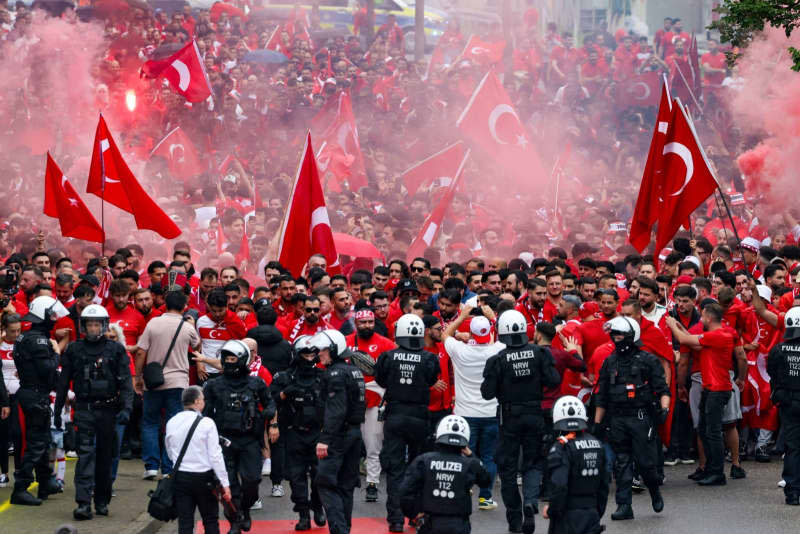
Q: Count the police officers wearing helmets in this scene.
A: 11